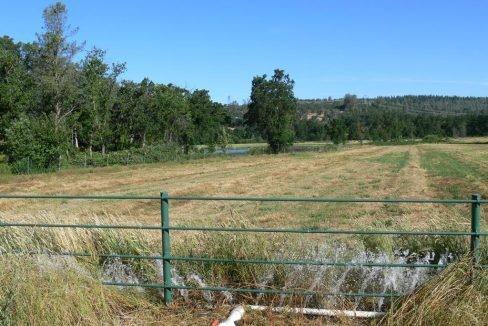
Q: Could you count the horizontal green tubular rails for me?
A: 4